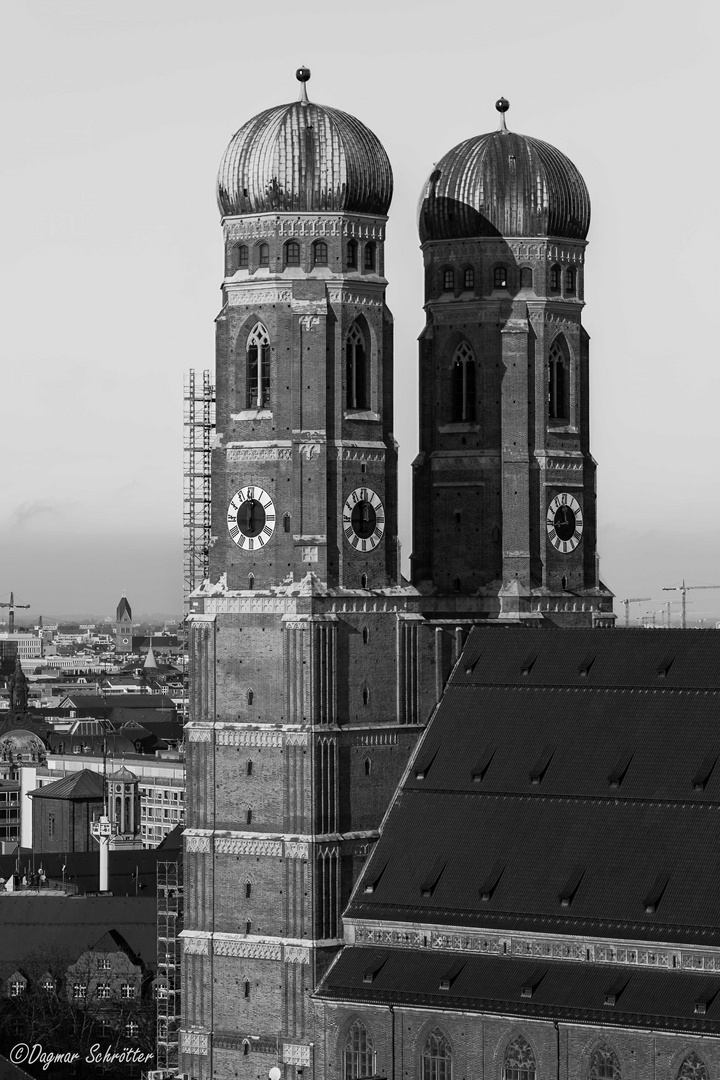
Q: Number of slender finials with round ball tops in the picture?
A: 2